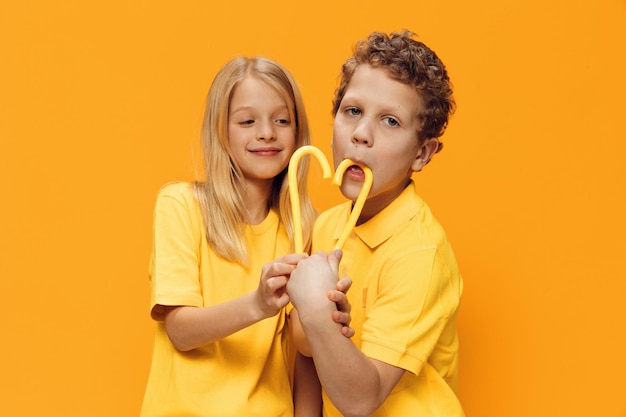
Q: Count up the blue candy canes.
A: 0